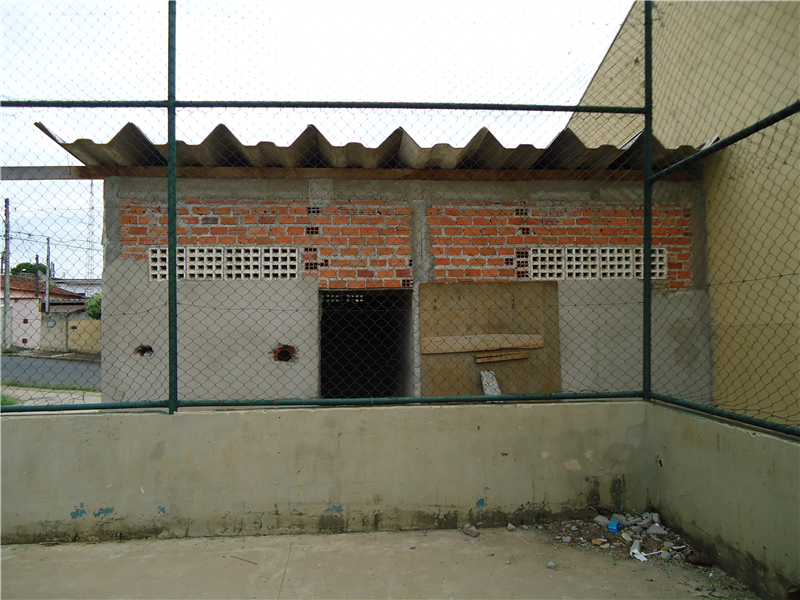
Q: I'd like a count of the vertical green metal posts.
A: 2